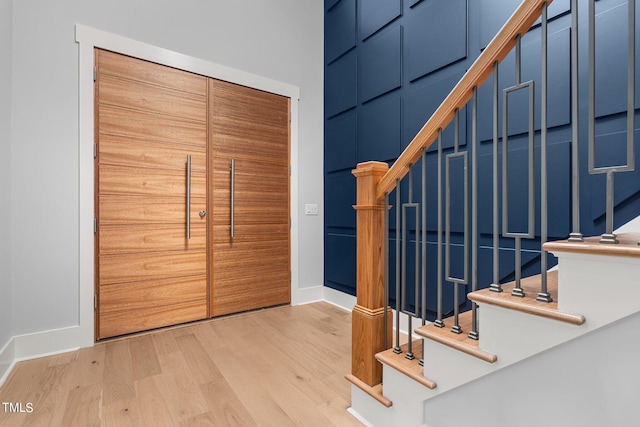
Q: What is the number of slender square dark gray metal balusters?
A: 12